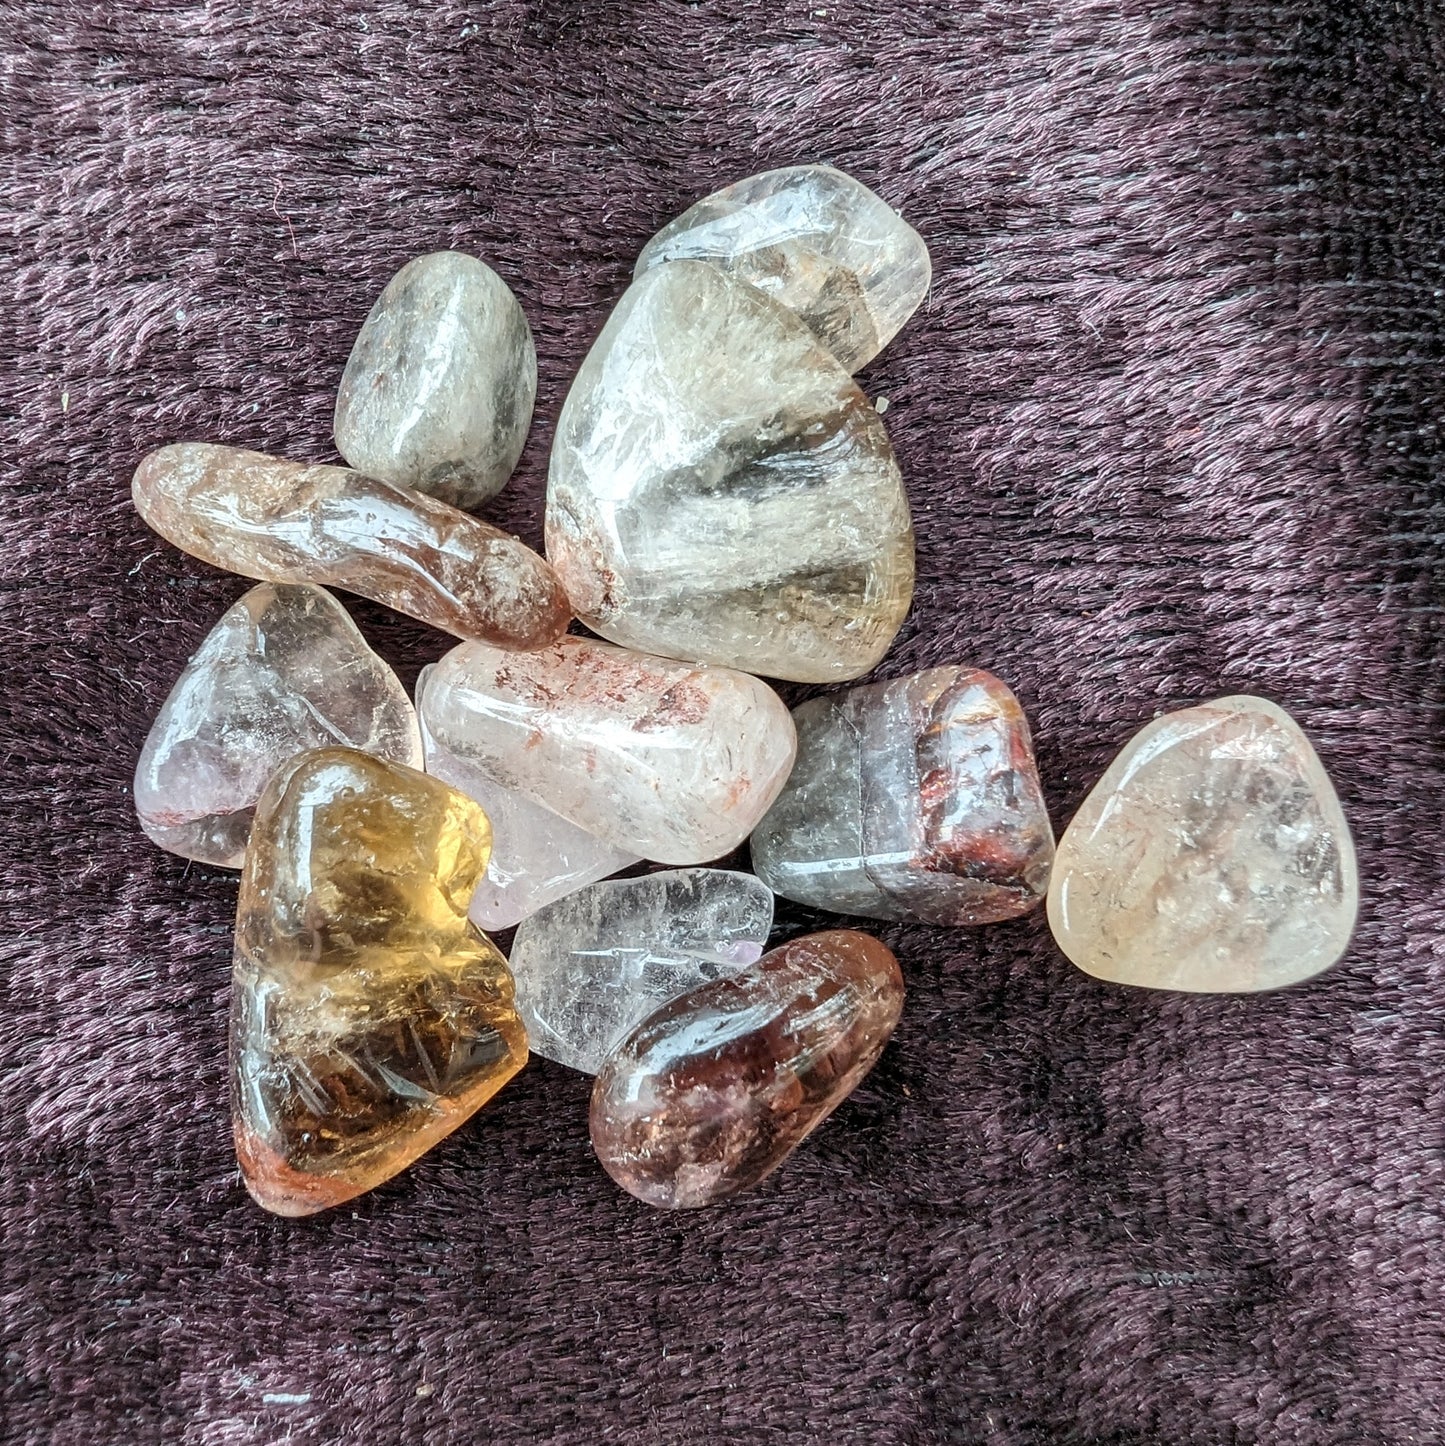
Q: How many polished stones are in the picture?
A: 12